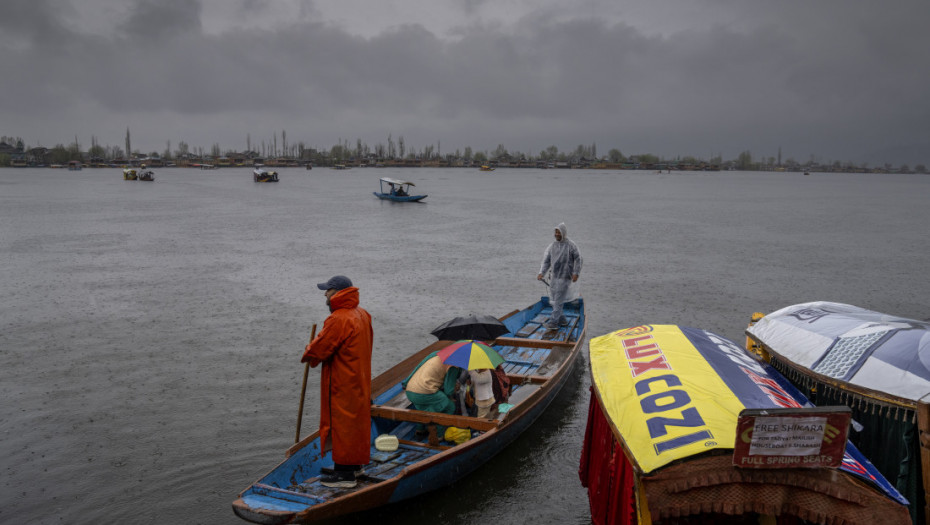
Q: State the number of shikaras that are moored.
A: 2